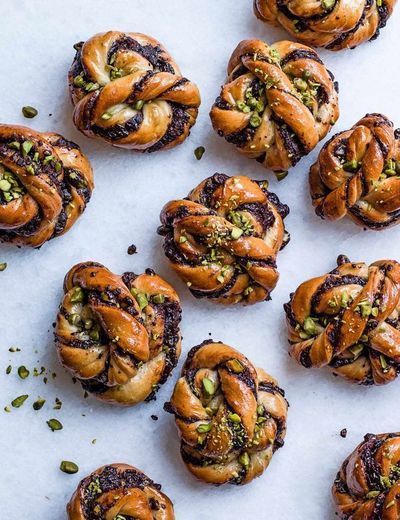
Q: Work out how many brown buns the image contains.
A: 11